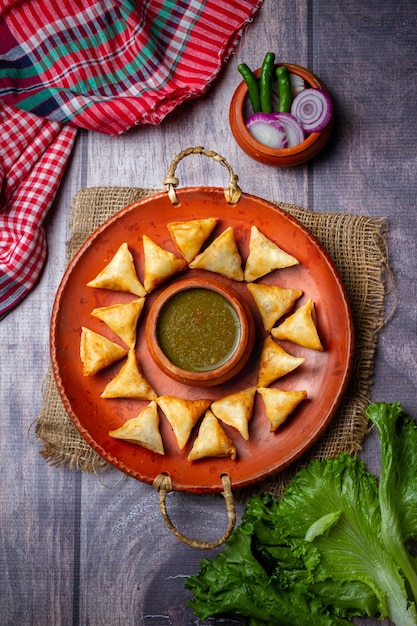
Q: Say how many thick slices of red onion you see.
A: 3